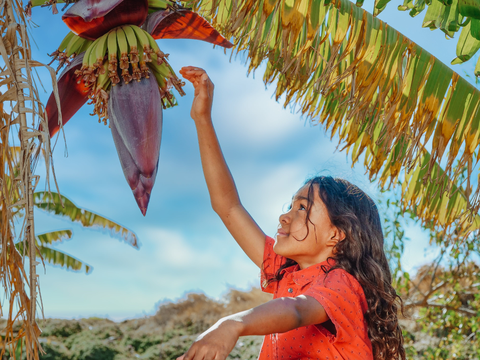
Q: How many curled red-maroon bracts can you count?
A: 3